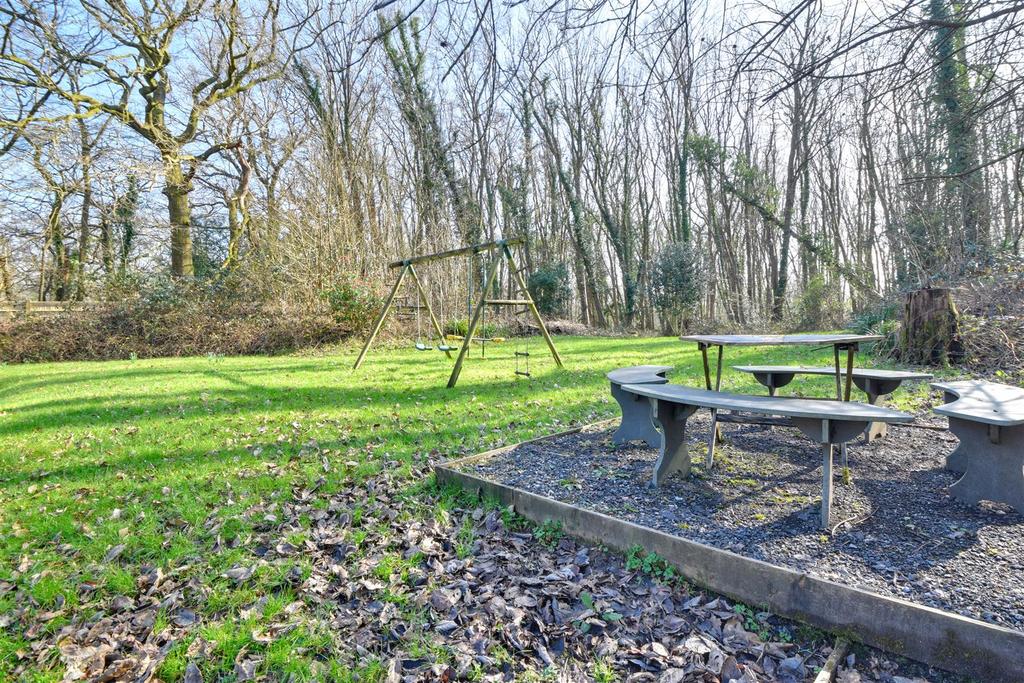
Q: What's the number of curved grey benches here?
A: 4